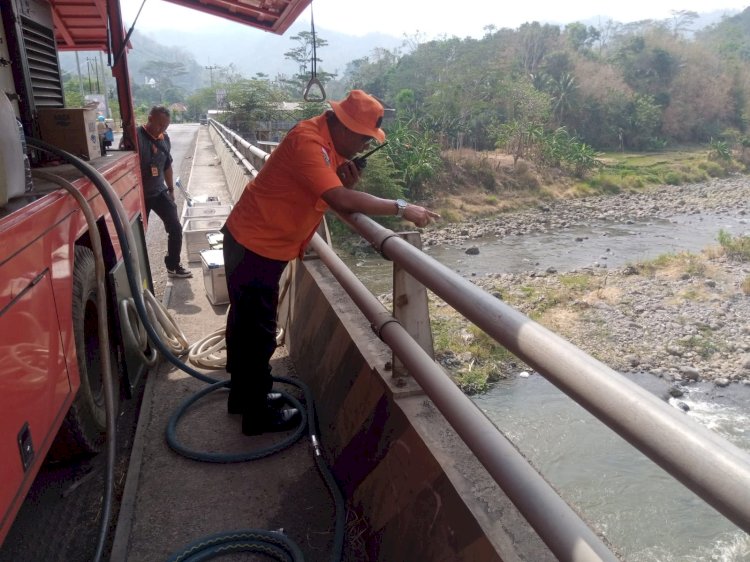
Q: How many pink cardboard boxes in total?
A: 0